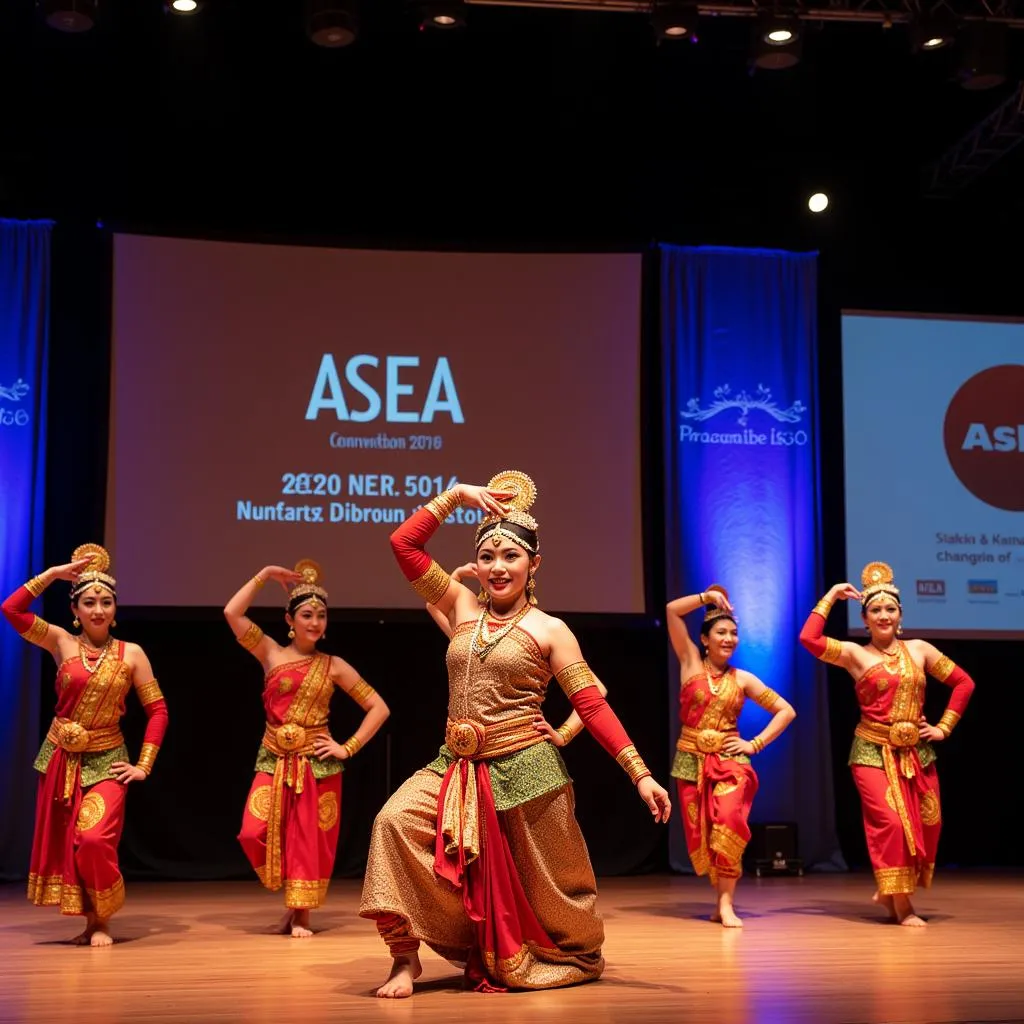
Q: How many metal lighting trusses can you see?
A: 2